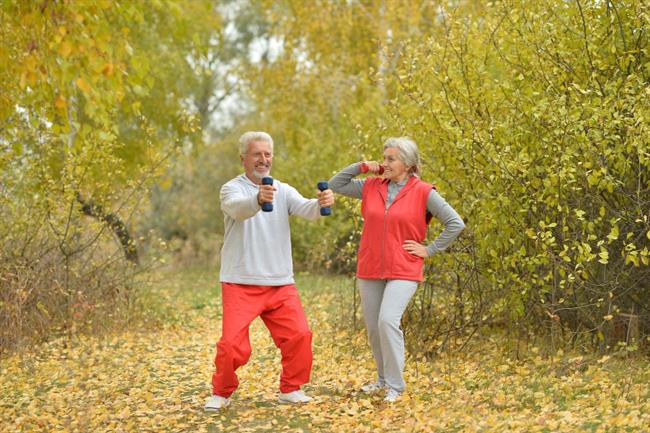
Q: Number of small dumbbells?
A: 3